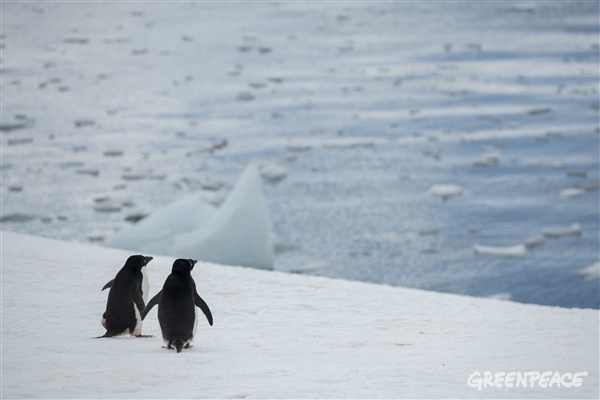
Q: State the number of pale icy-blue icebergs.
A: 1